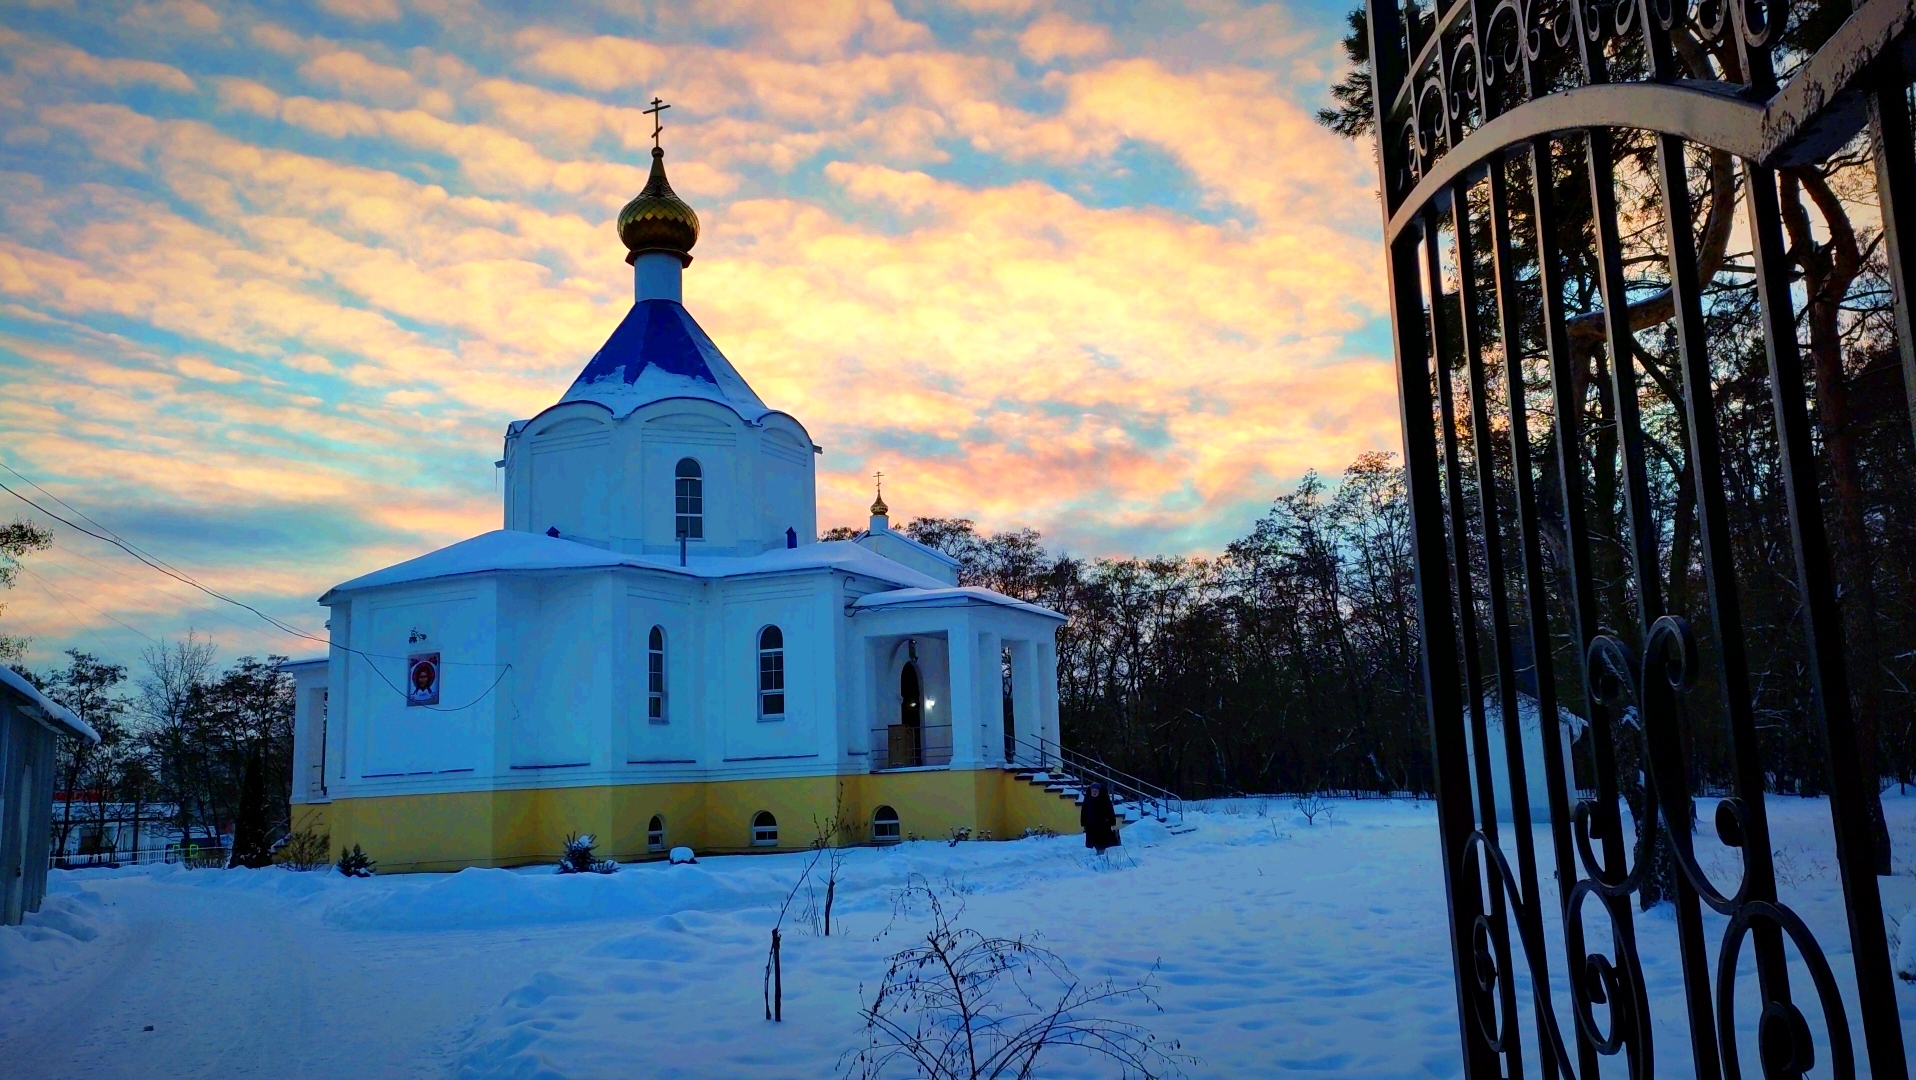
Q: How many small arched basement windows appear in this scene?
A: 3